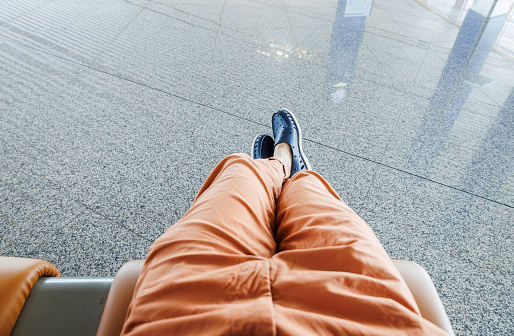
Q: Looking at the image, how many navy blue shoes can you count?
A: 2